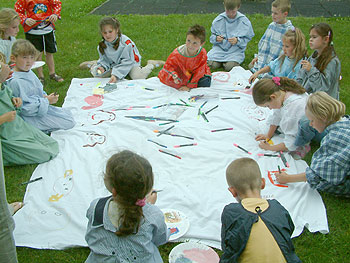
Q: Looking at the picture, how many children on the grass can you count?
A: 14